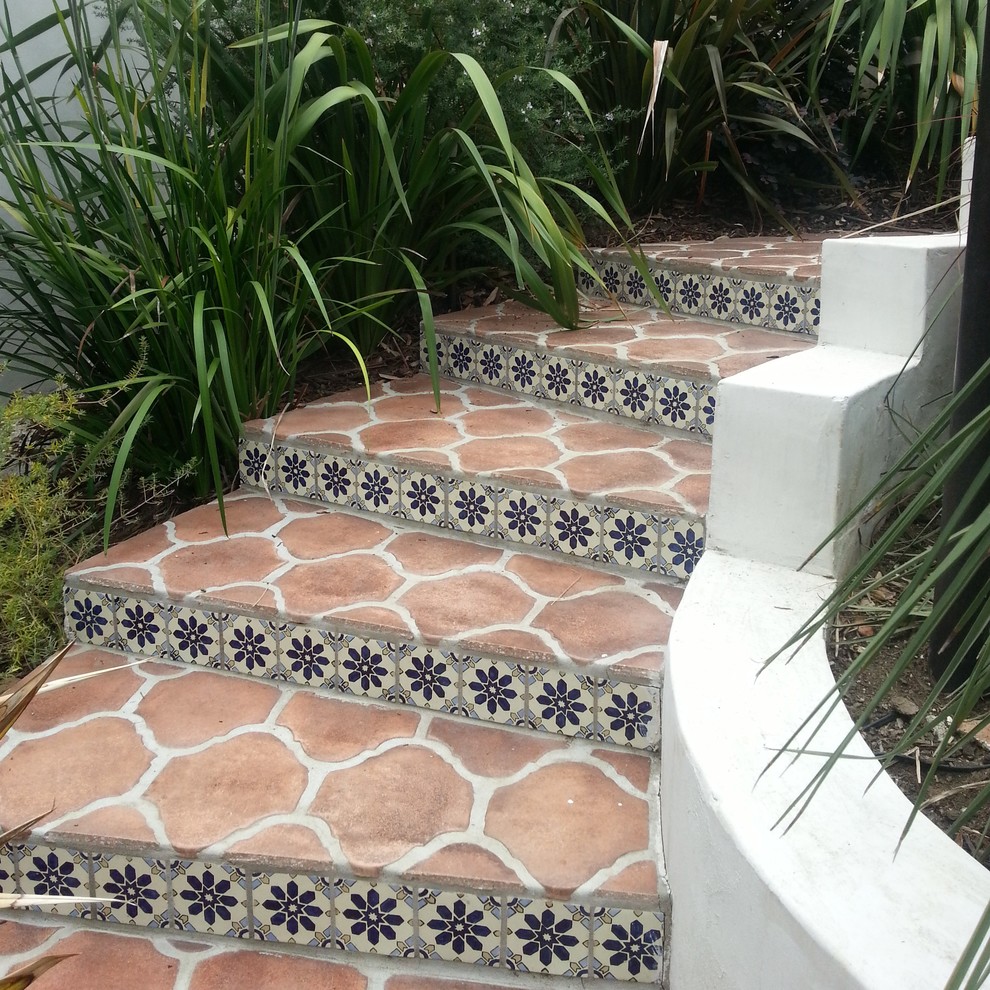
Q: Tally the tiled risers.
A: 5